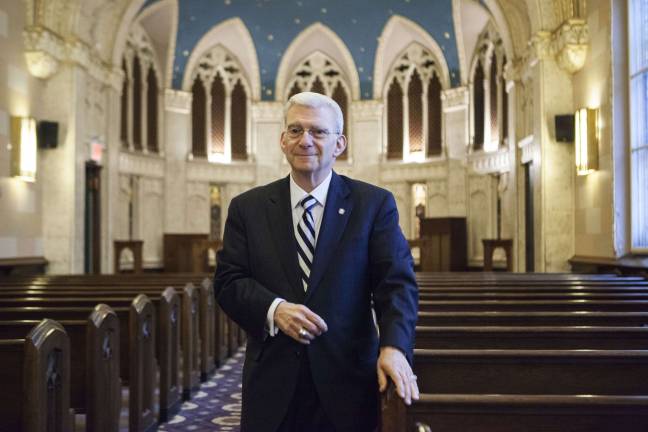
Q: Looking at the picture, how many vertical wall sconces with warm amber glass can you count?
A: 2